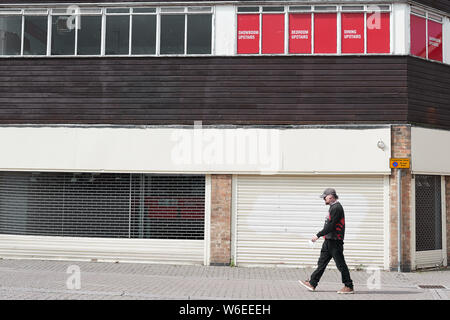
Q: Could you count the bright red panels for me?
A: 8